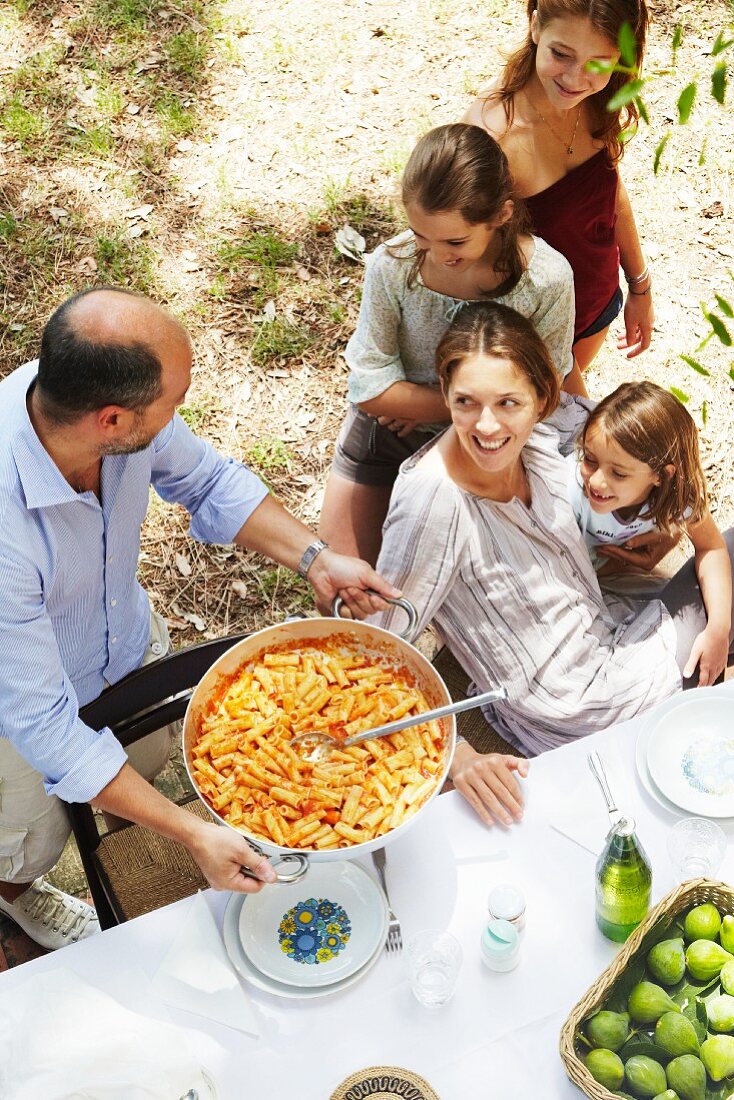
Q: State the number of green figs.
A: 14